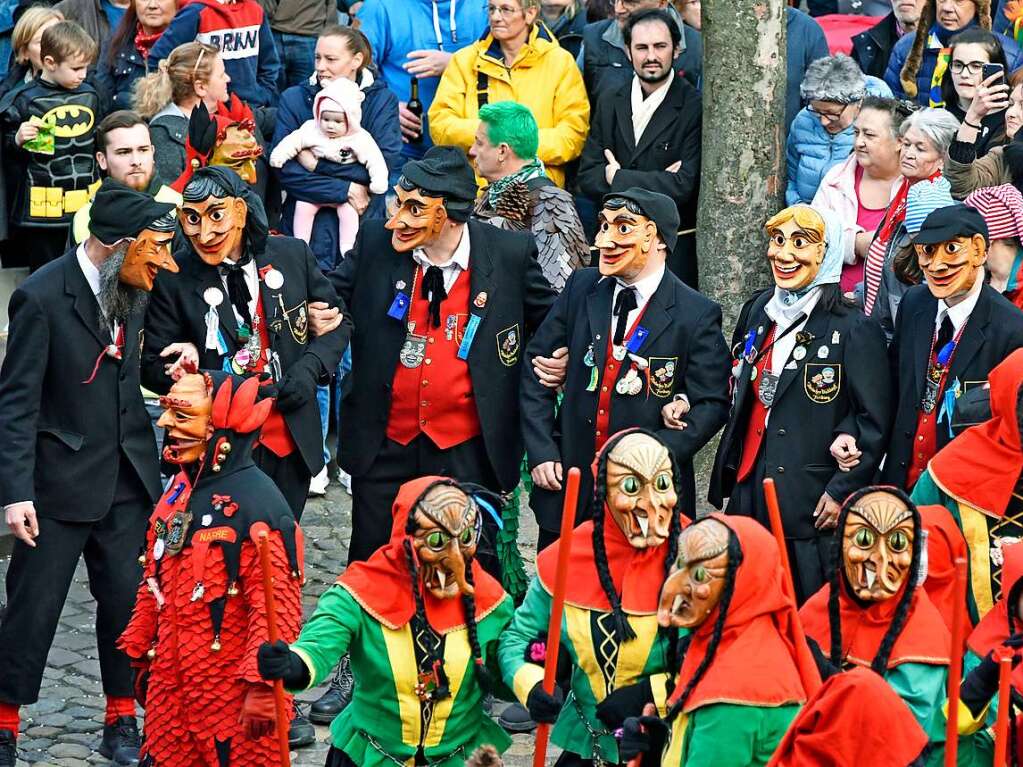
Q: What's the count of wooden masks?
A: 12